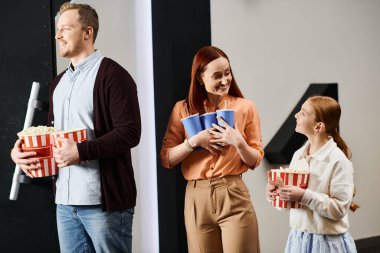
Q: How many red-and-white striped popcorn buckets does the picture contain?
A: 4